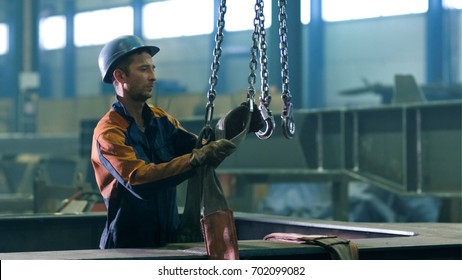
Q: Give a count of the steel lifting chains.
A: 4